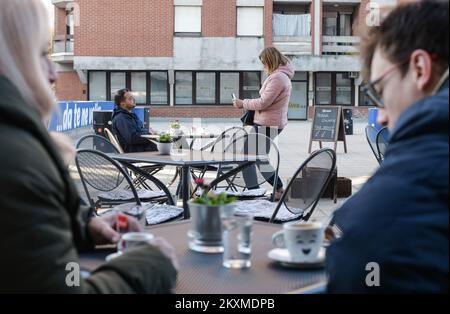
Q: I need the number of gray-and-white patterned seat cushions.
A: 4